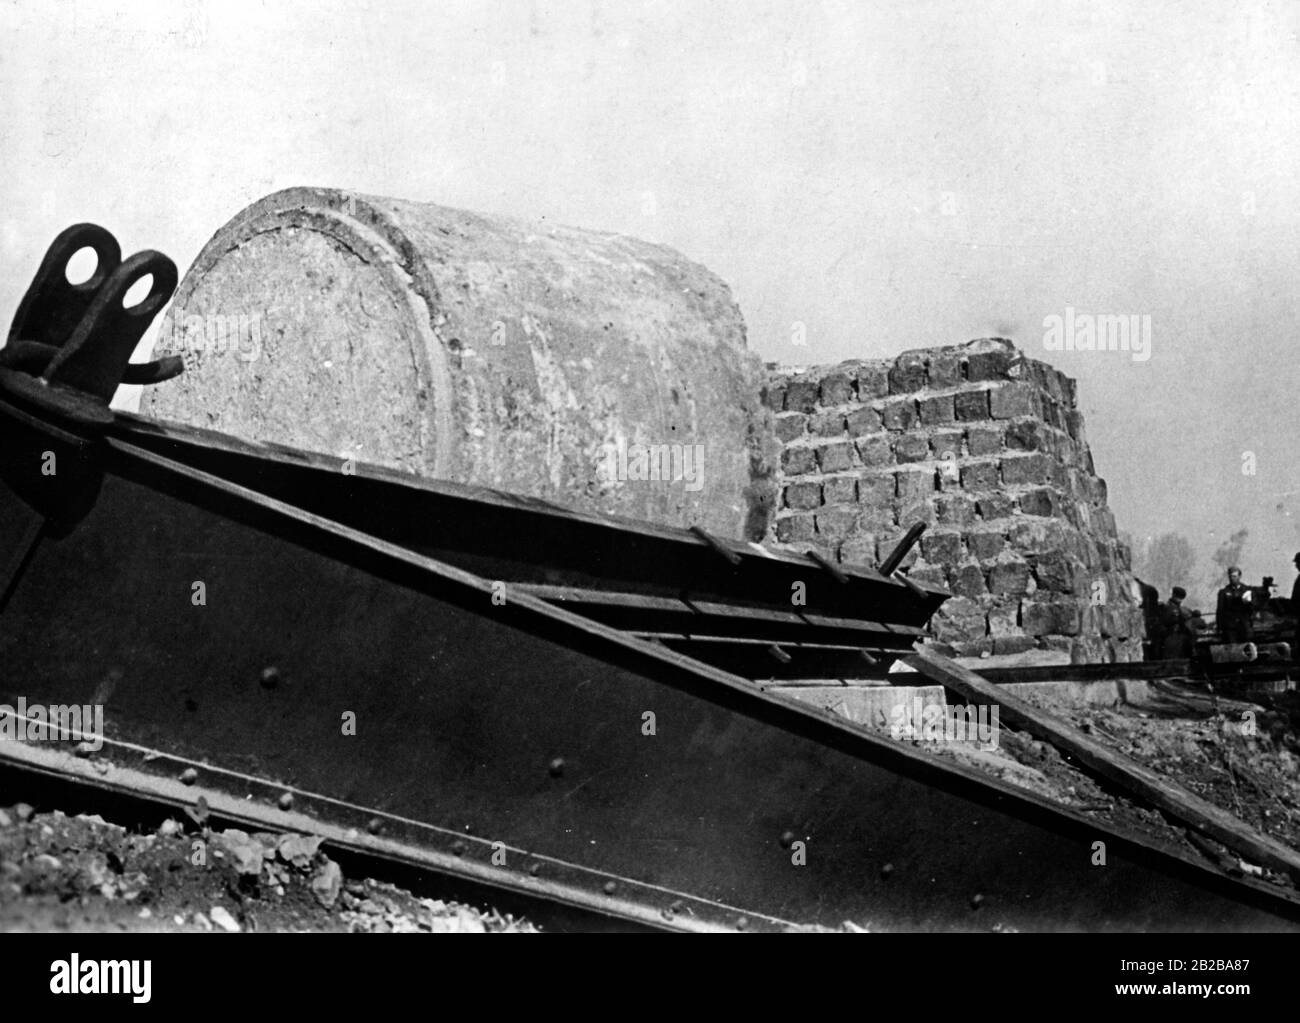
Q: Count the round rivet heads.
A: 14